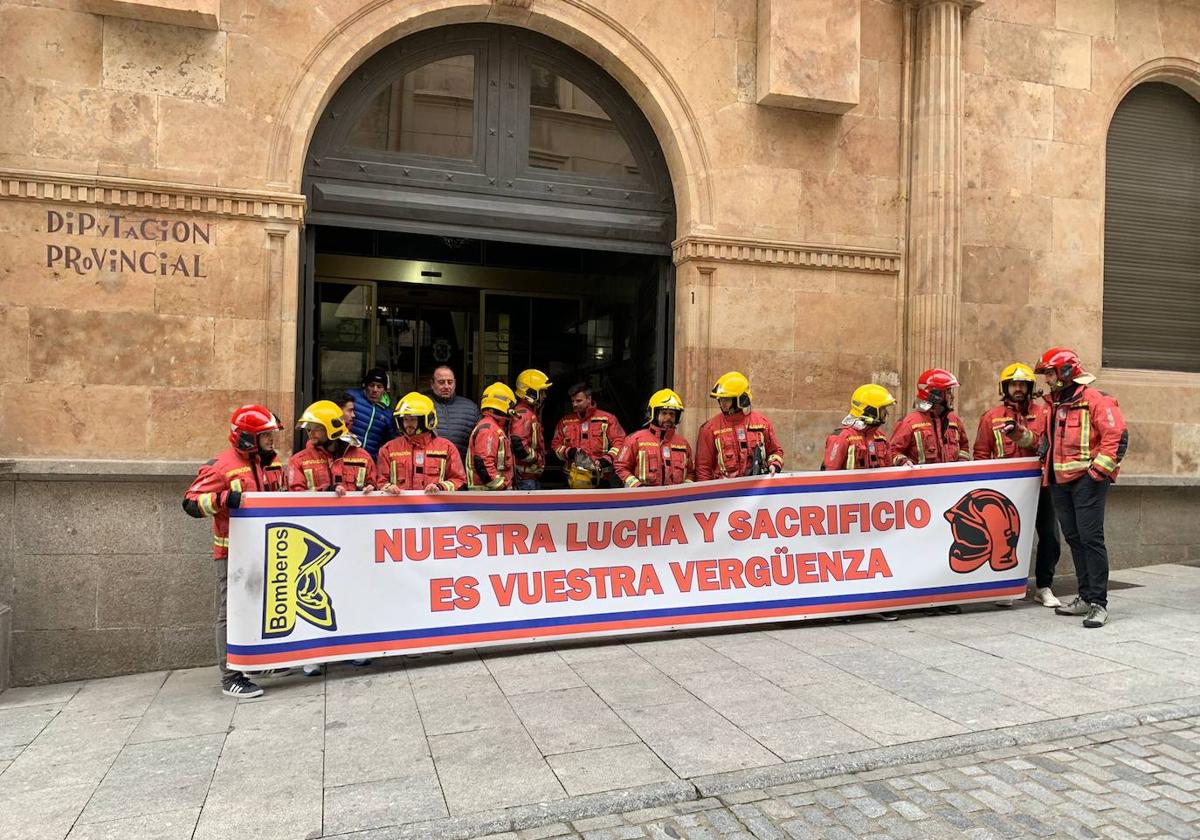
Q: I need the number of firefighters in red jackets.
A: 12